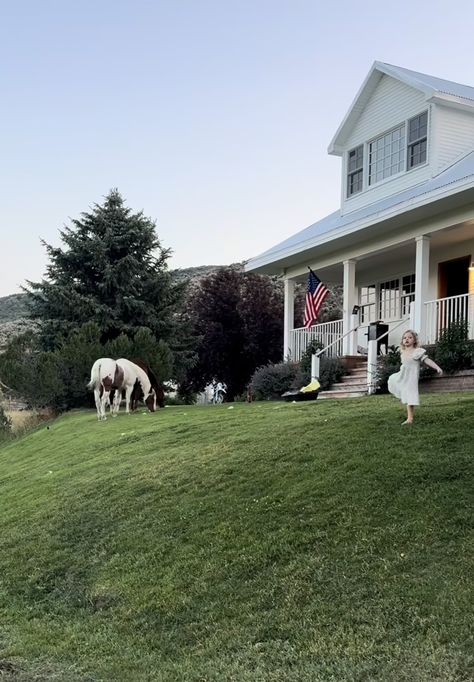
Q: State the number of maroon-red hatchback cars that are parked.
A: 0